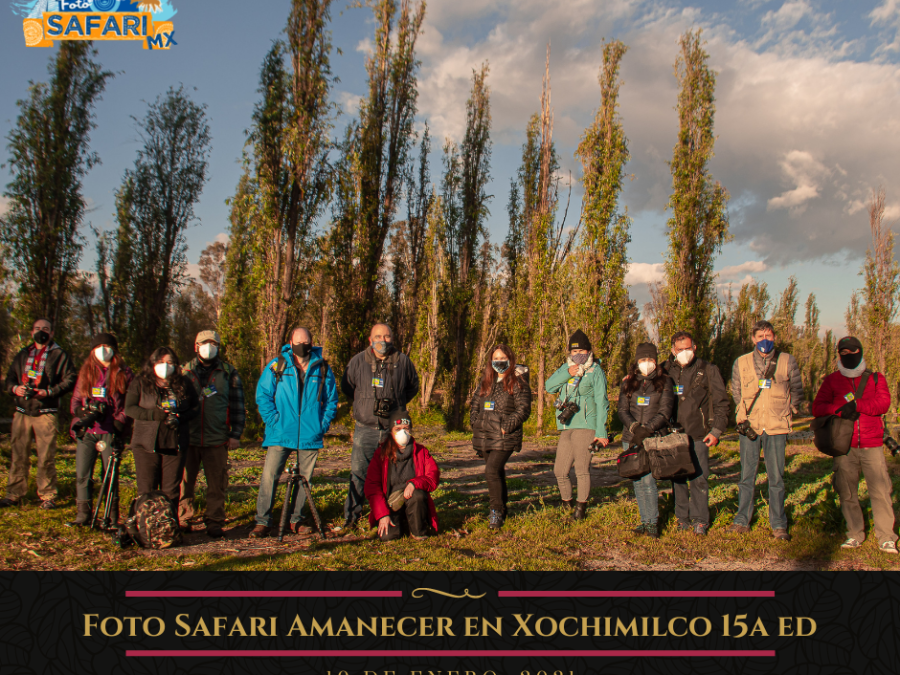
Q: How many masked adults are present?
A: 13